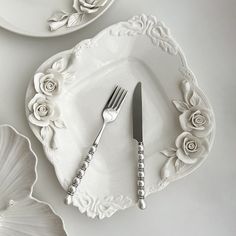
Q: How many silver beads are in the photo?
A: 14